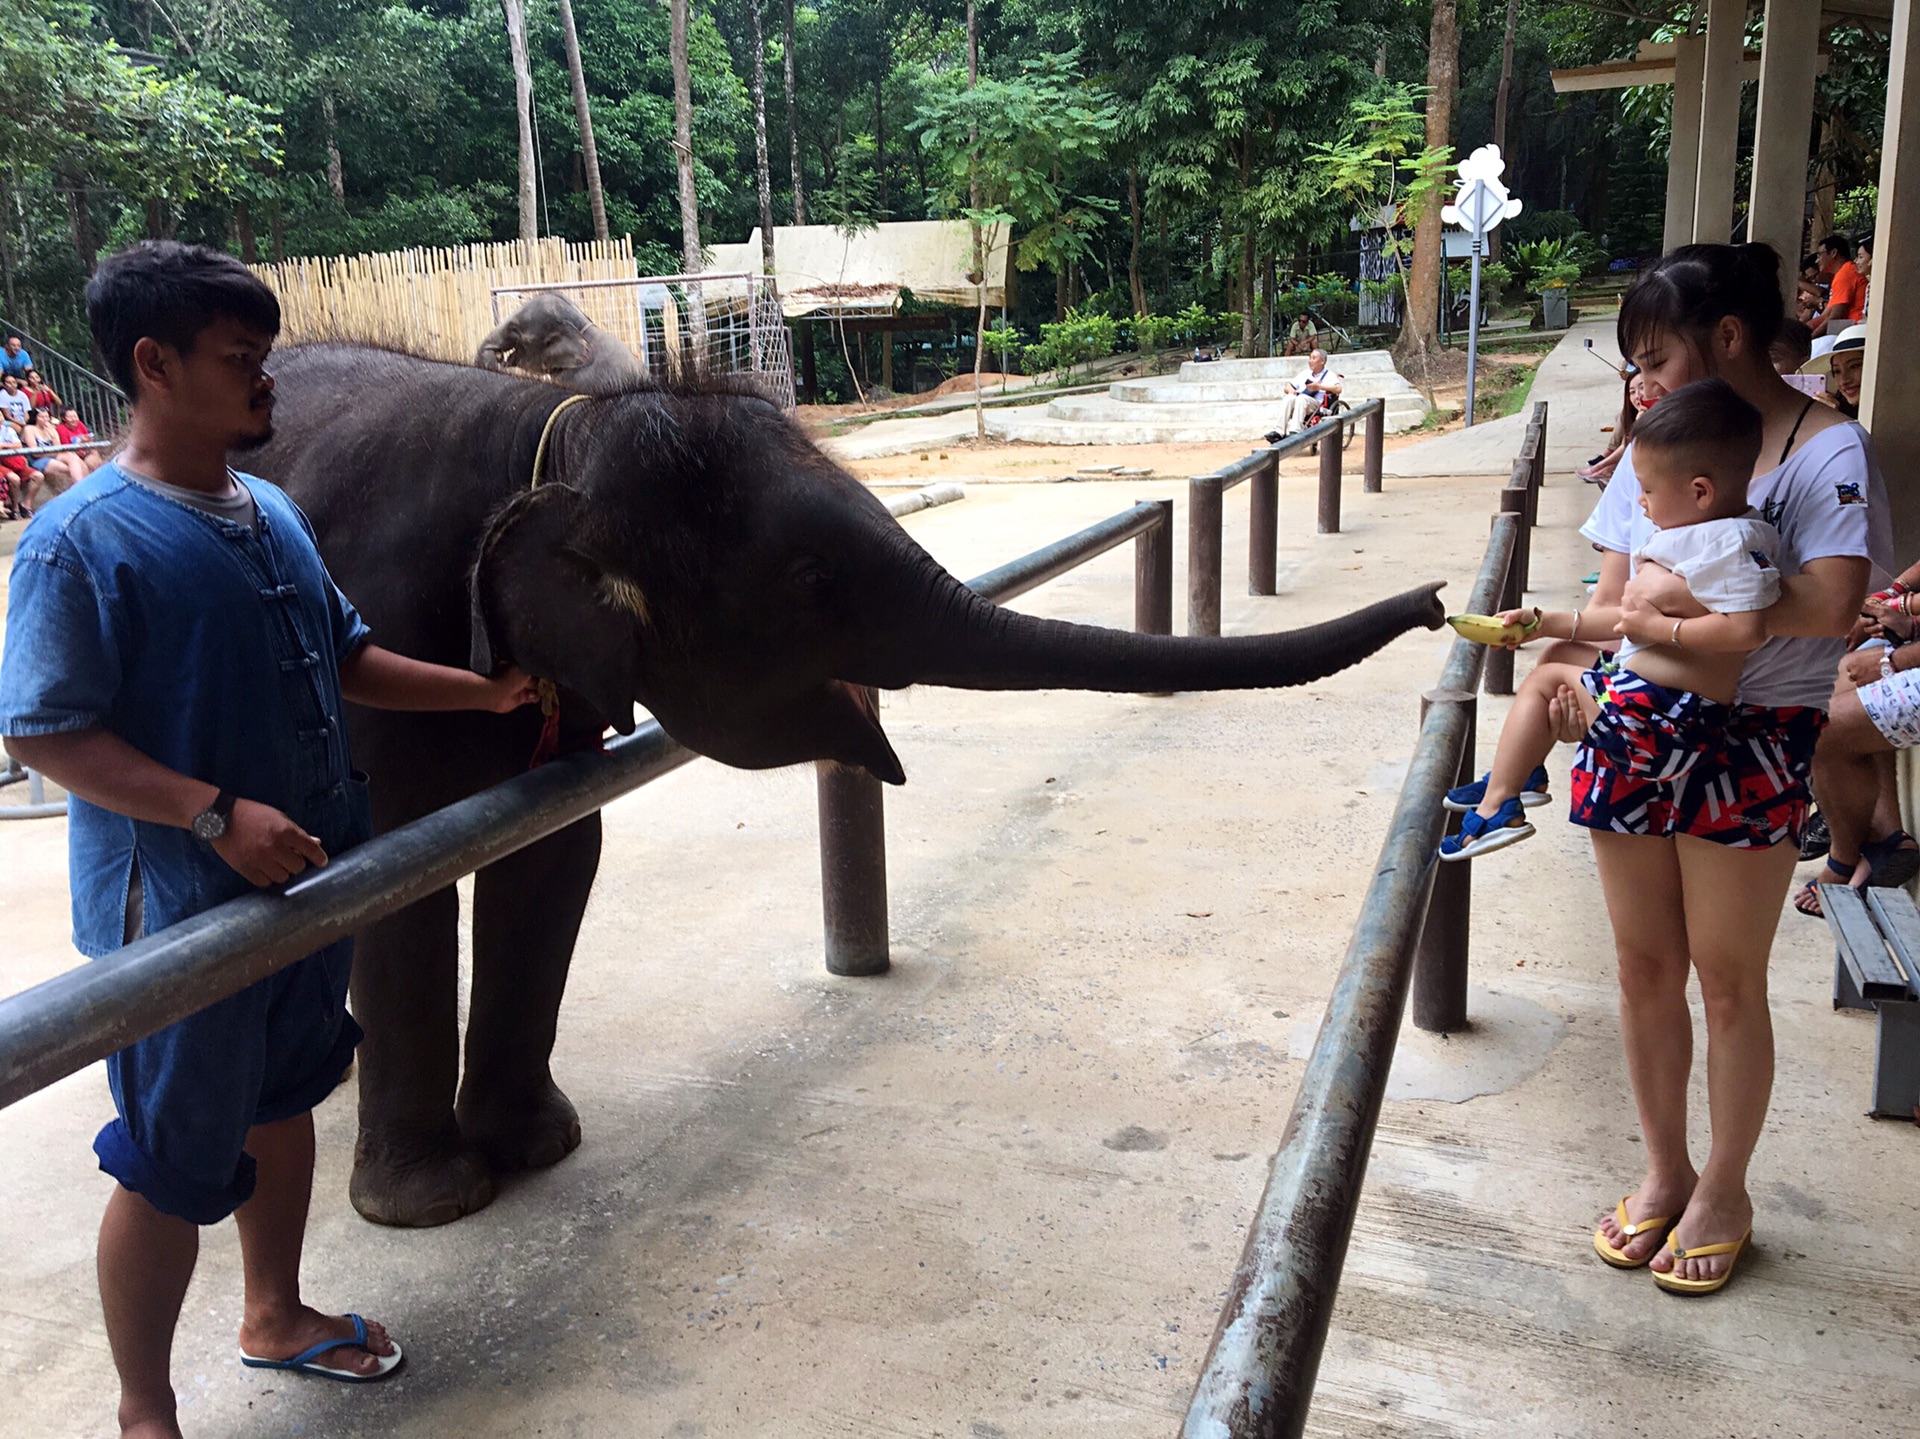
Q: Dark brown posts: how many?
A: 12